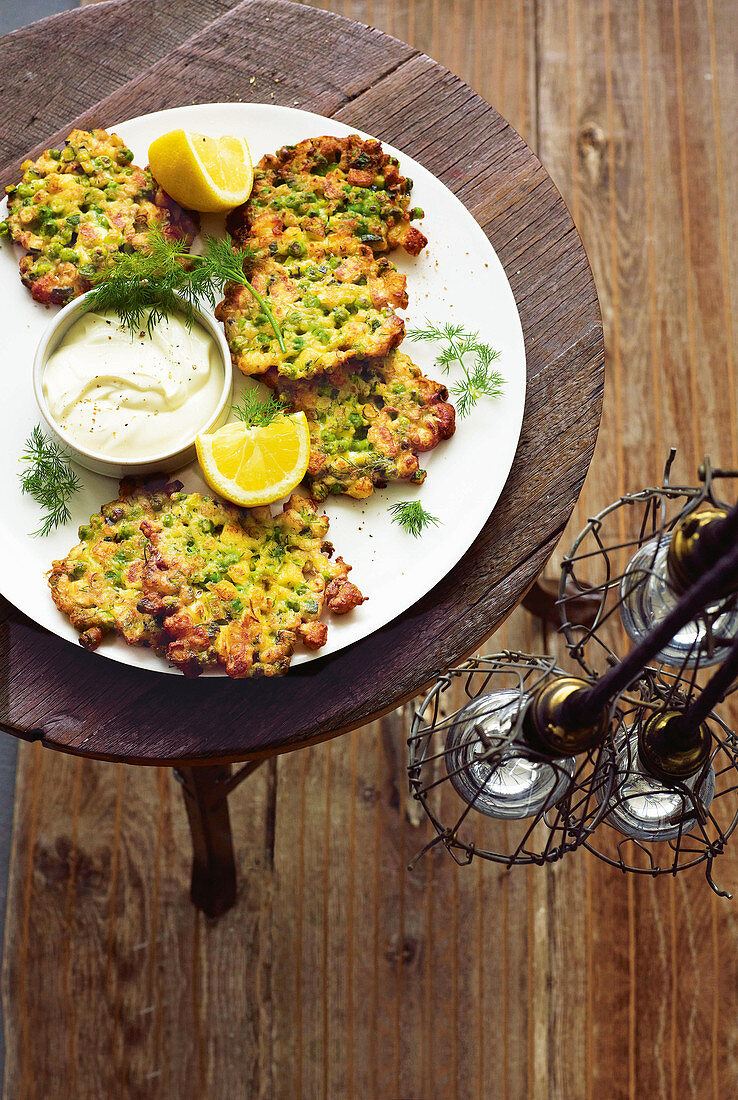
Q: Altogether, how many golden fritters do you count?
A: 6